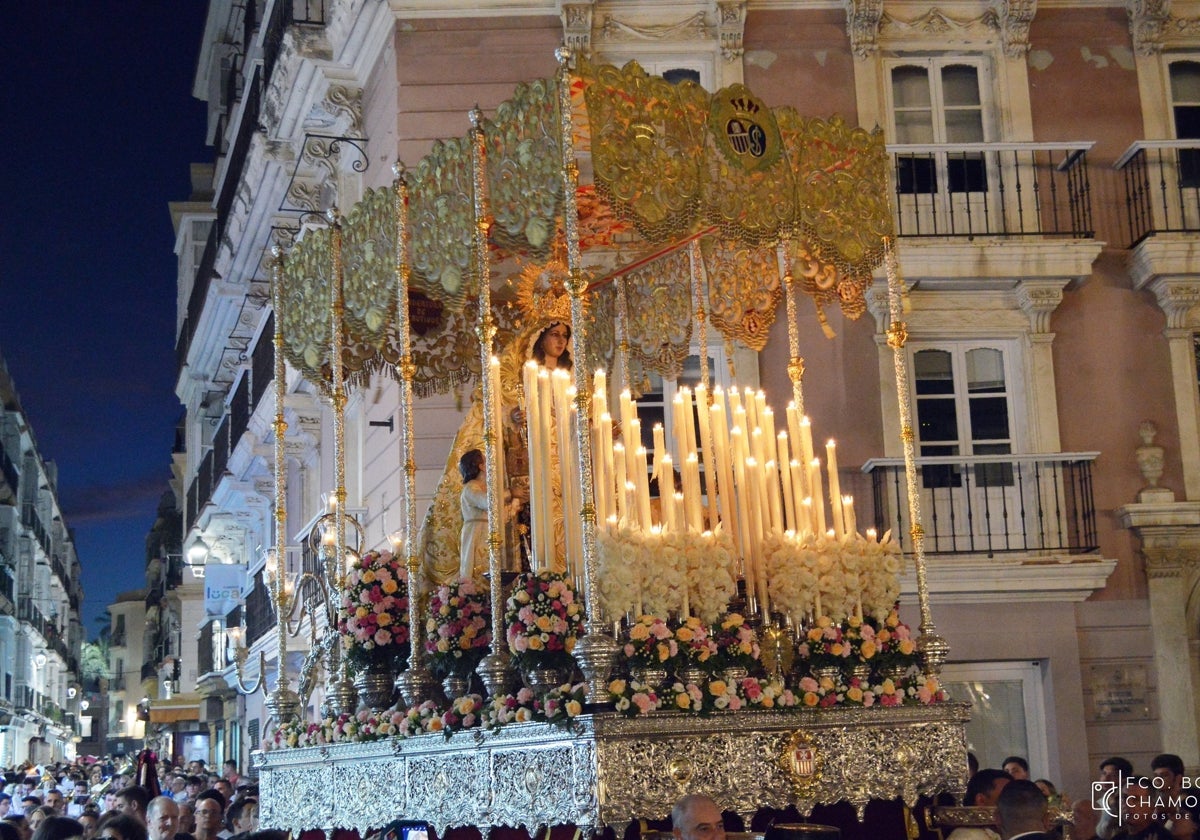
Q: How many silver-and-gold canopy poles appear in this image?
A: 9